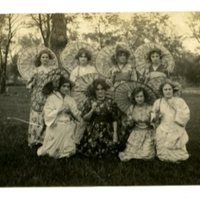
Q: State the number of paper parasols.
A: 8